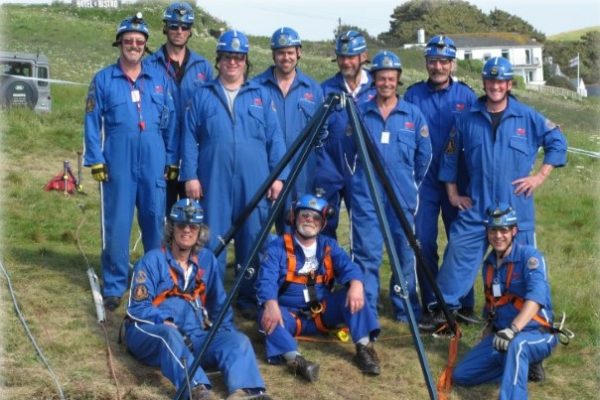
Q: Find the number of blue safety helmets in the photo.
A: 11